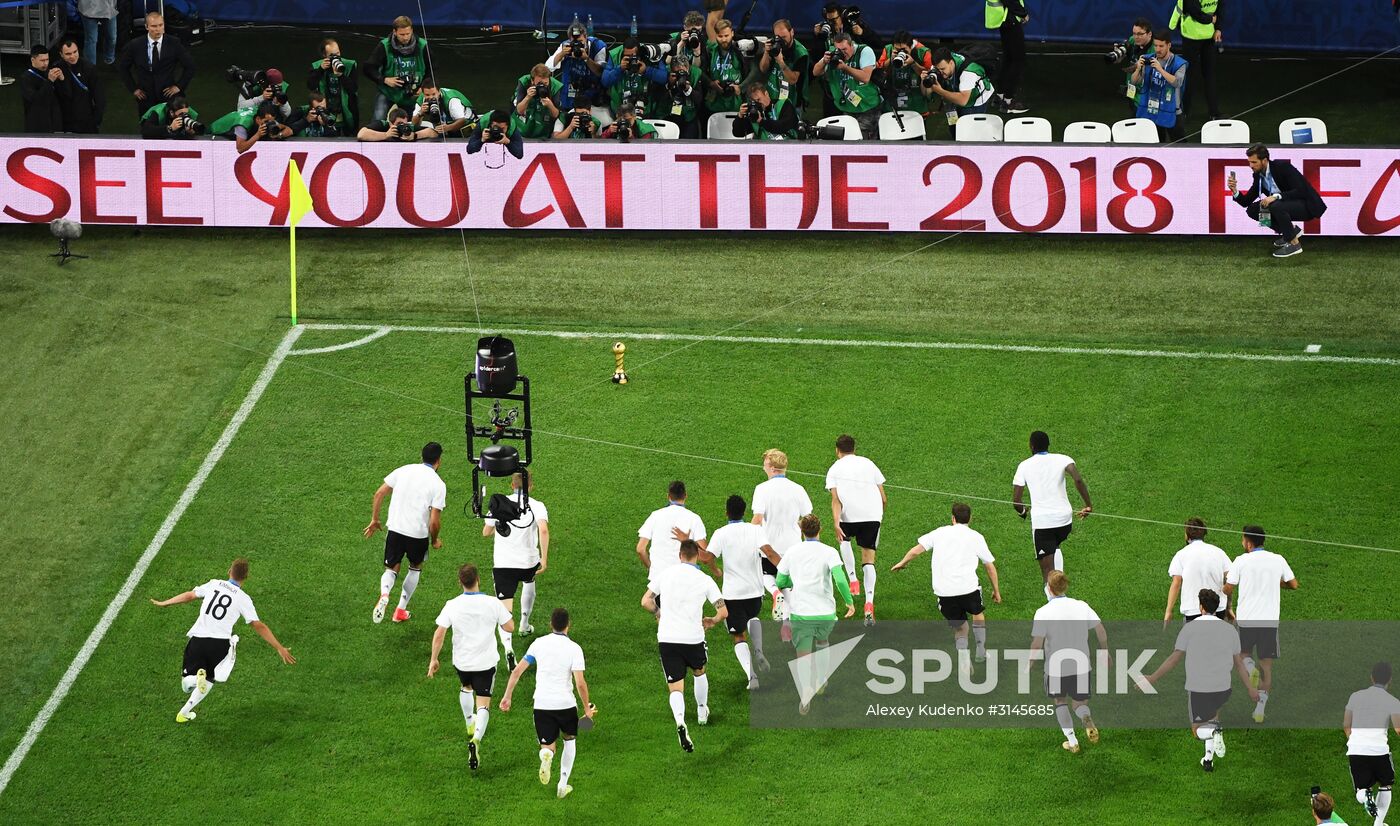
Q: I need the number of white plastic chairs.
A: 10